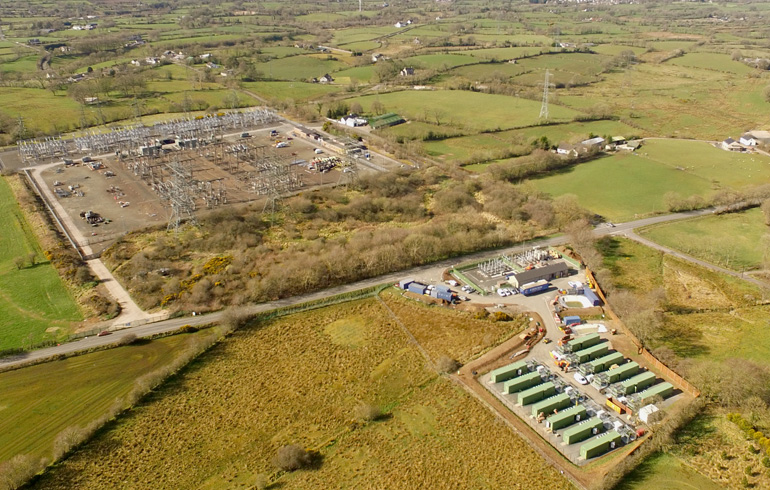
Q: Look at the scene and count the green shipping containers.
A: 13